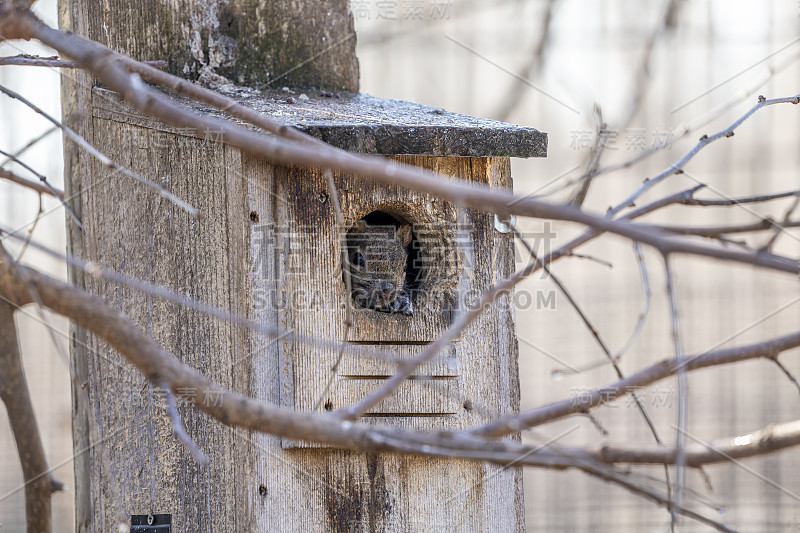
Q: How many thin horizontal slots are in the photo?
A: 3